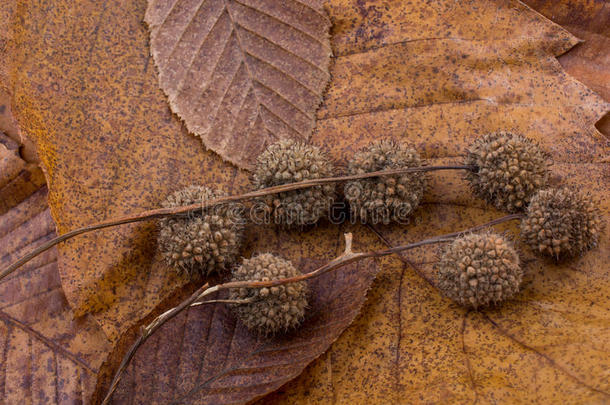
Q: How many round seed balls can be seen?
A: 7